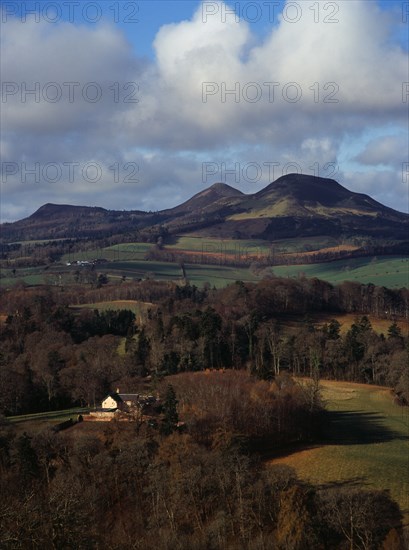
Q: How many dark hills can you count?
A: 3